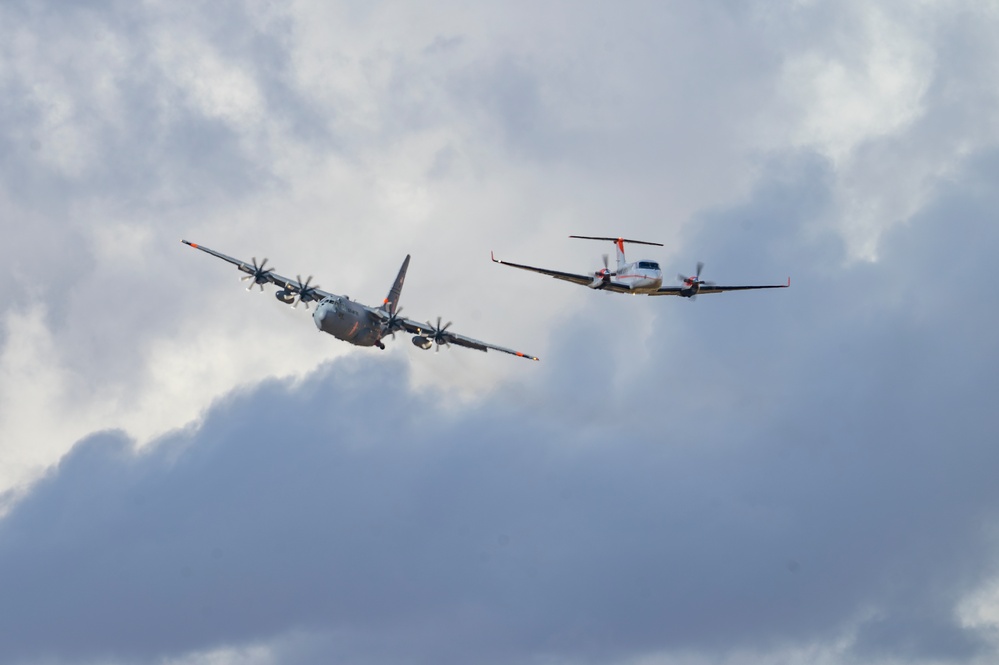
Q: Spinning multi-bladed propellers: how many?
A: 6